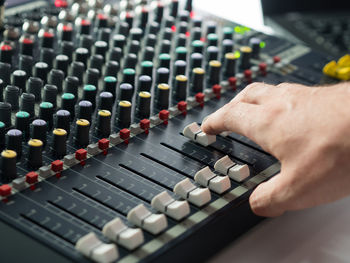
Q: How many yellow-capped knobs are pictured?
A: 13